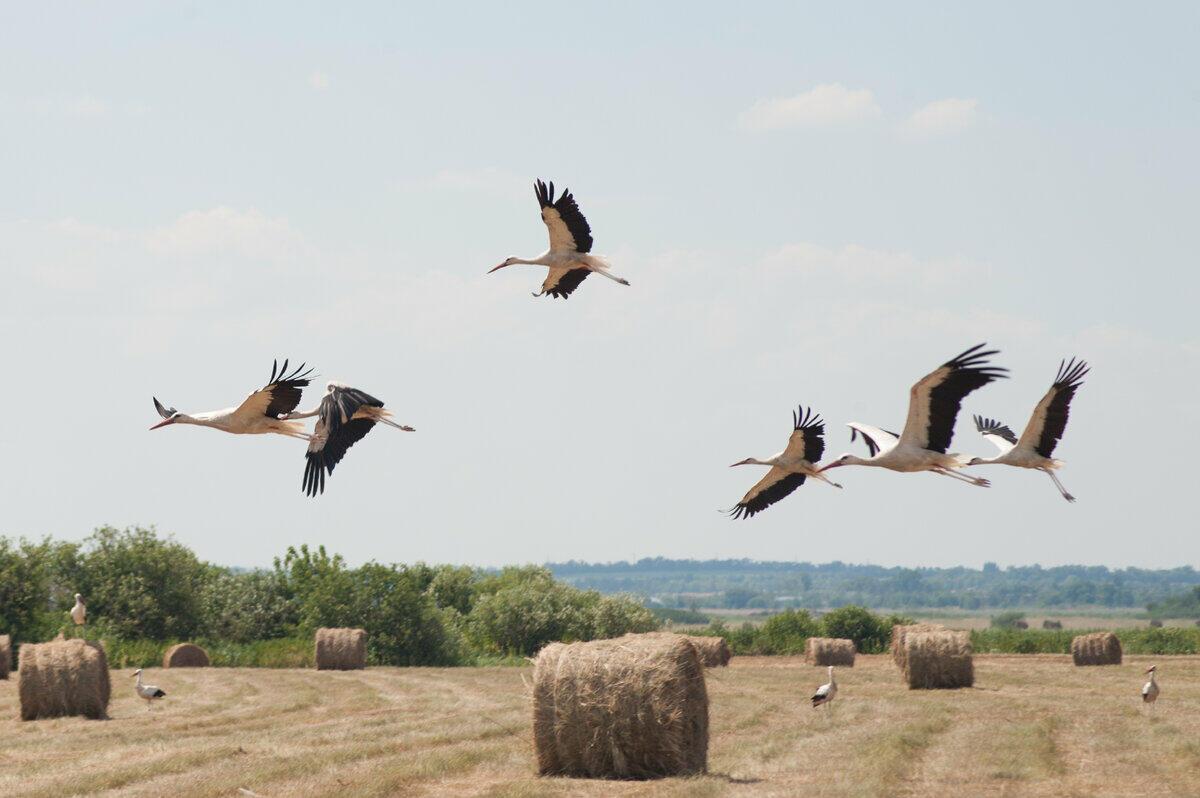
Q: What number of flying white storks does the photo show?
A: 6